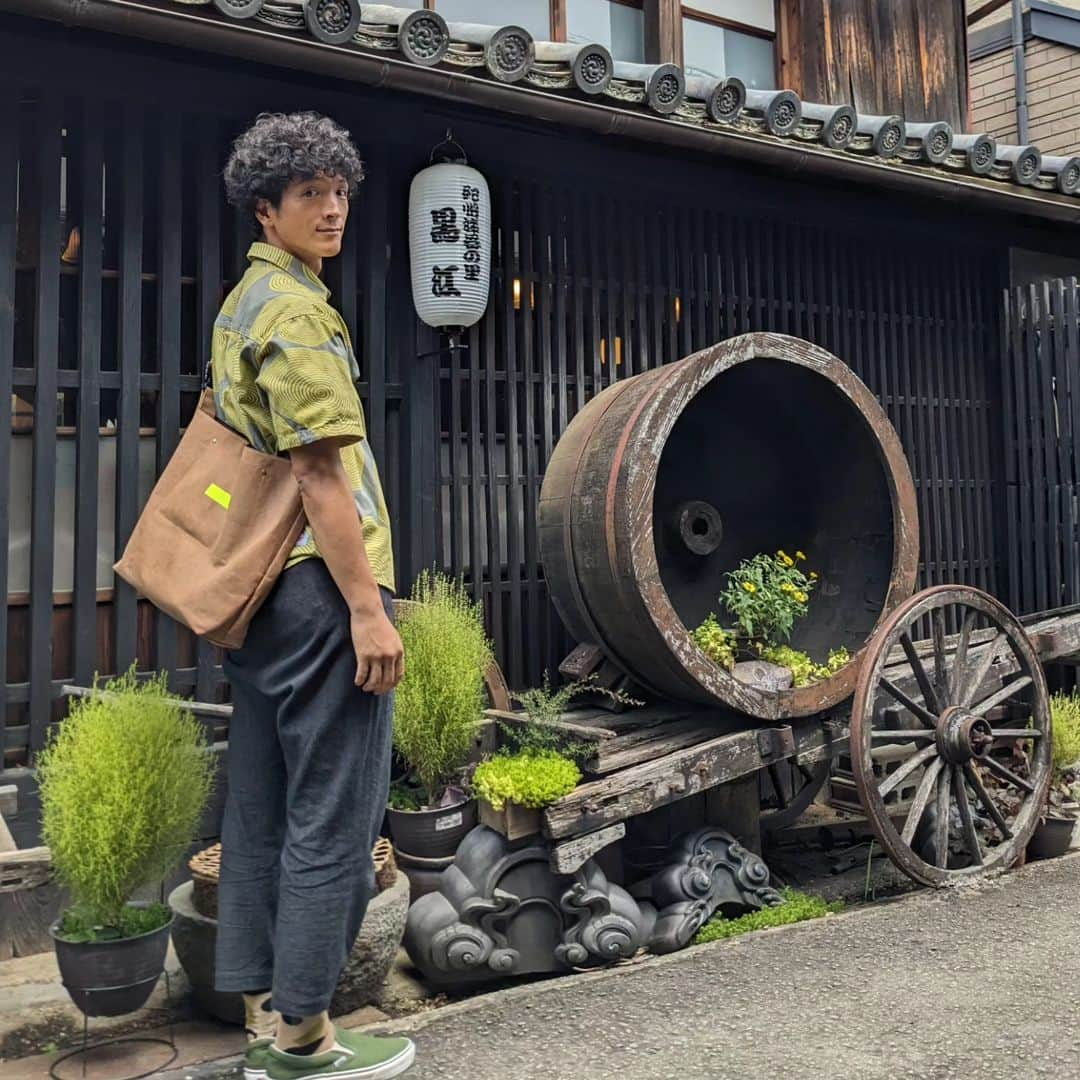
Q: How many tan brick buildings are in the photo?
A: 1